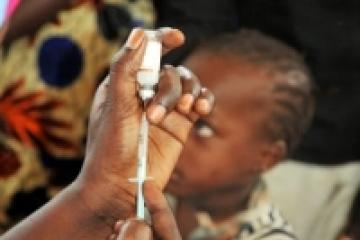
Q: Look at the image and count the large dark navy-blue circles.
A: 1